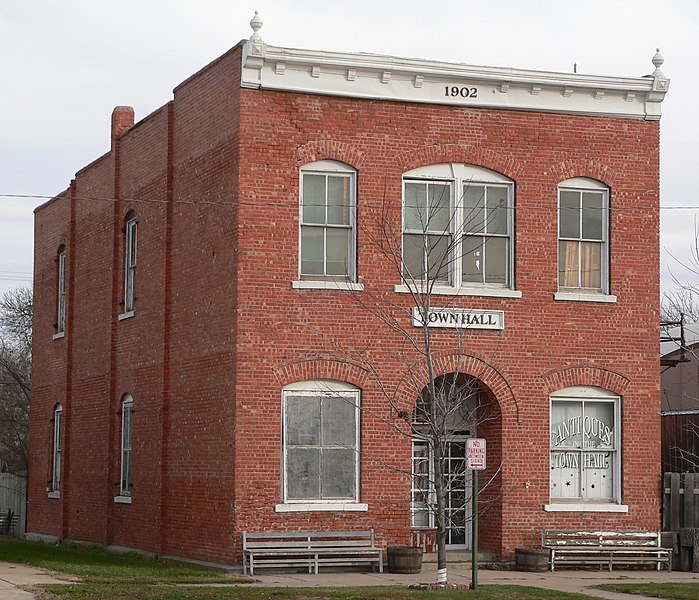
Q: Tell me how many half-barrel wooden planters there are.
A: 2